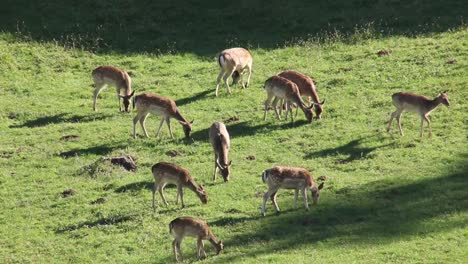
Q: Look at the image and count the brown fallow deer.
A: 10